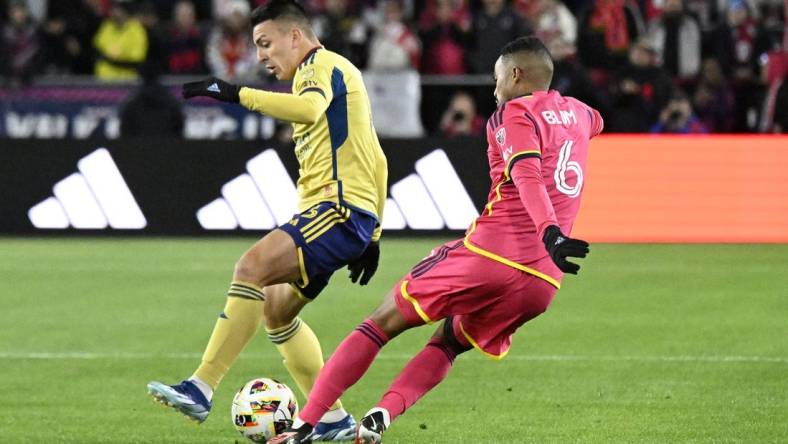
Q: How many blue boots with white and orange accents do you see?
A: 2